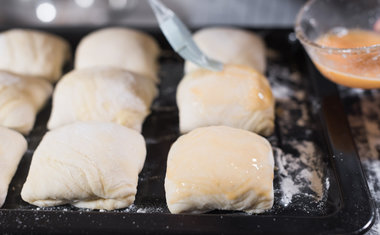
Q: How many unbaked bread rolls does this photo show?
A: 9